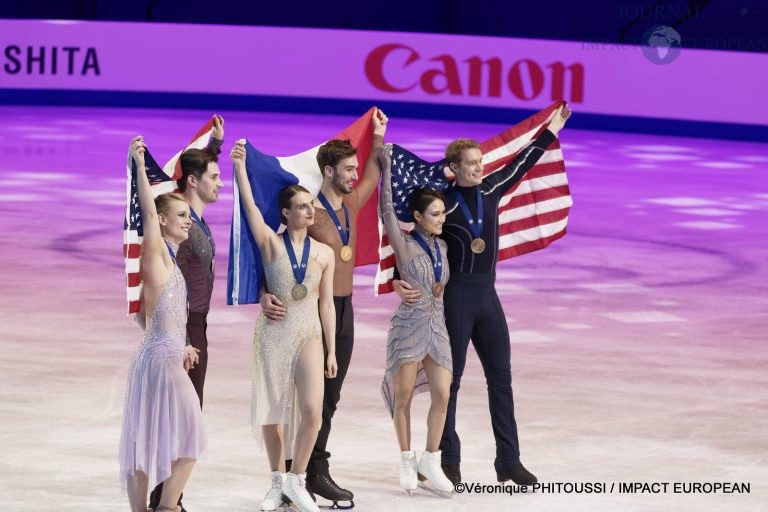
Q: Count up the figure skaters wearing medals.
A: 6